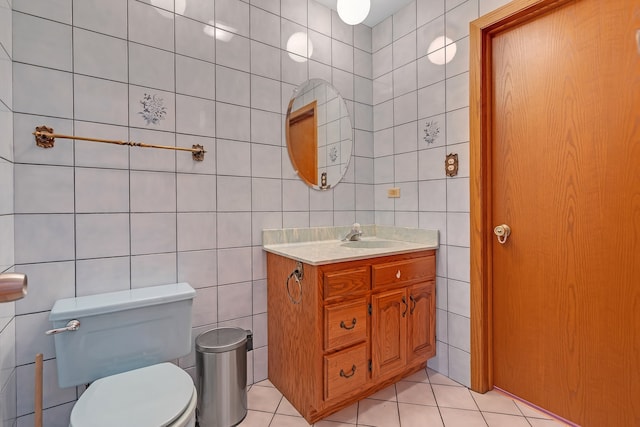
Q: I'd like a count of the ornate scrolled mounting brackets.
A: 2